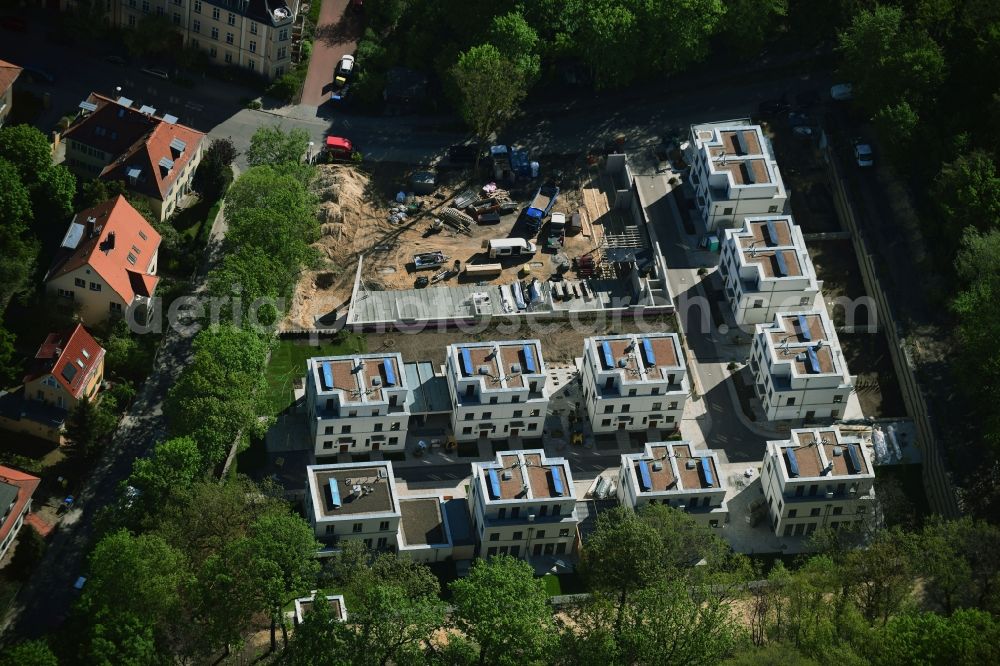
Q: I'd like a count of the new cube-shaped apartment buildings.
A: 10